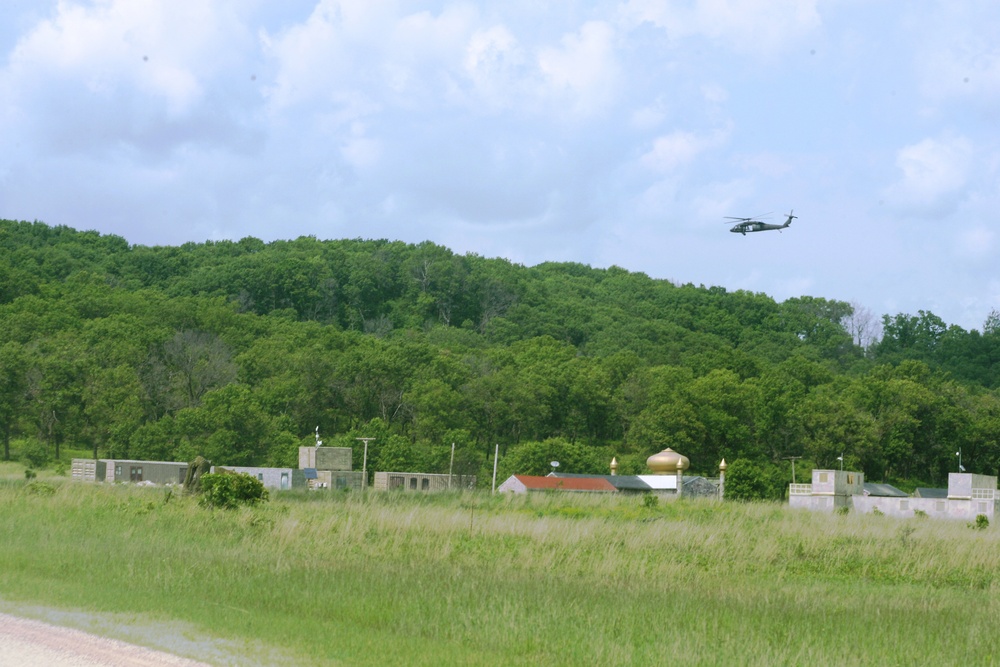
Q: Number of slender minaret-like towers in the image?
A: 3